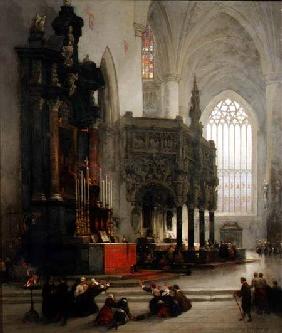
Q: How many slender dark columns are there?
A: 4